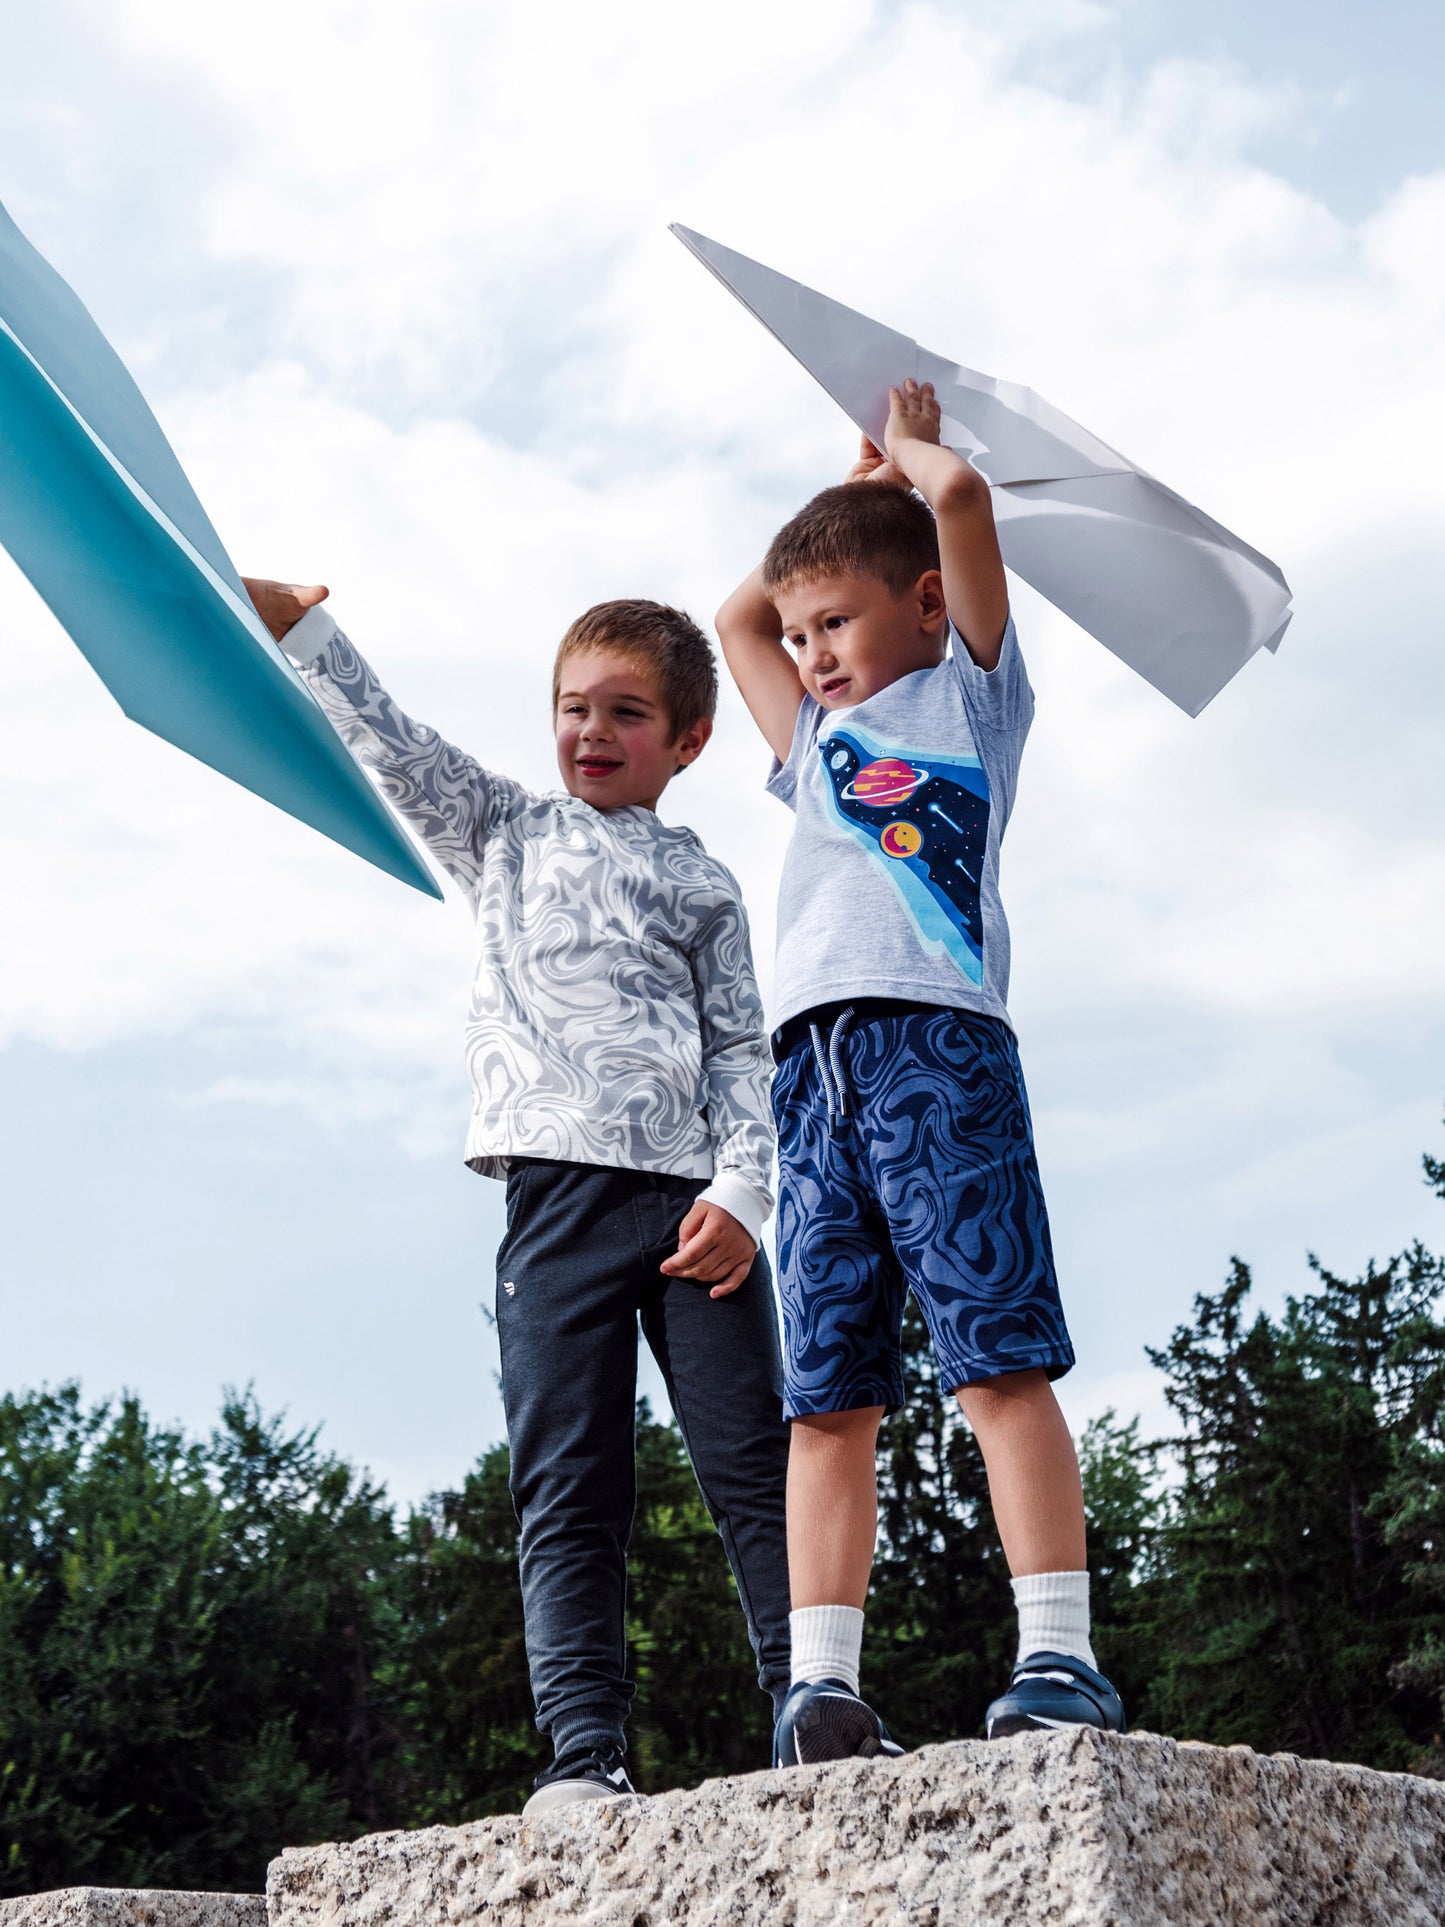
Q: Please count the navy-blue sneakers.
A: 2